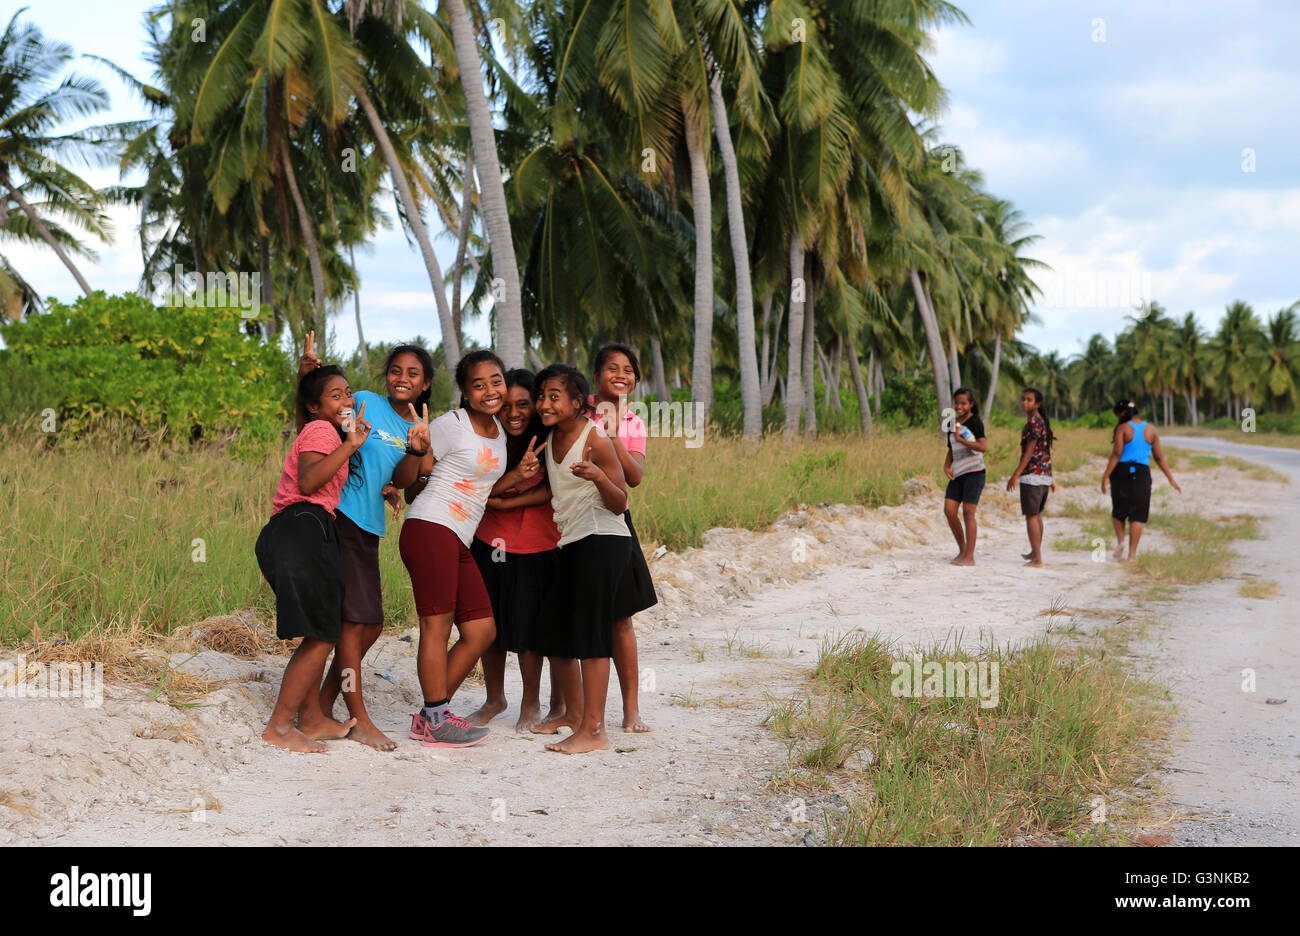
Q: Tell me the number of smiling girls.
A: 7